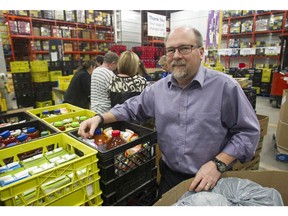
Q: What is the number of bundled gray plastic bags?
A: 2